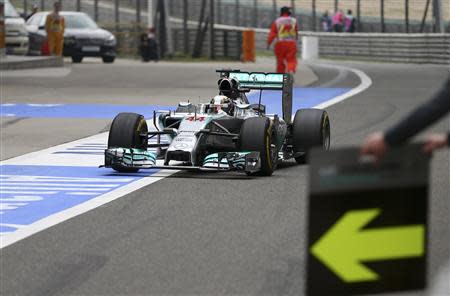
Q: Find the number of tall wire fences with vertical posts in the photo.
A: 1